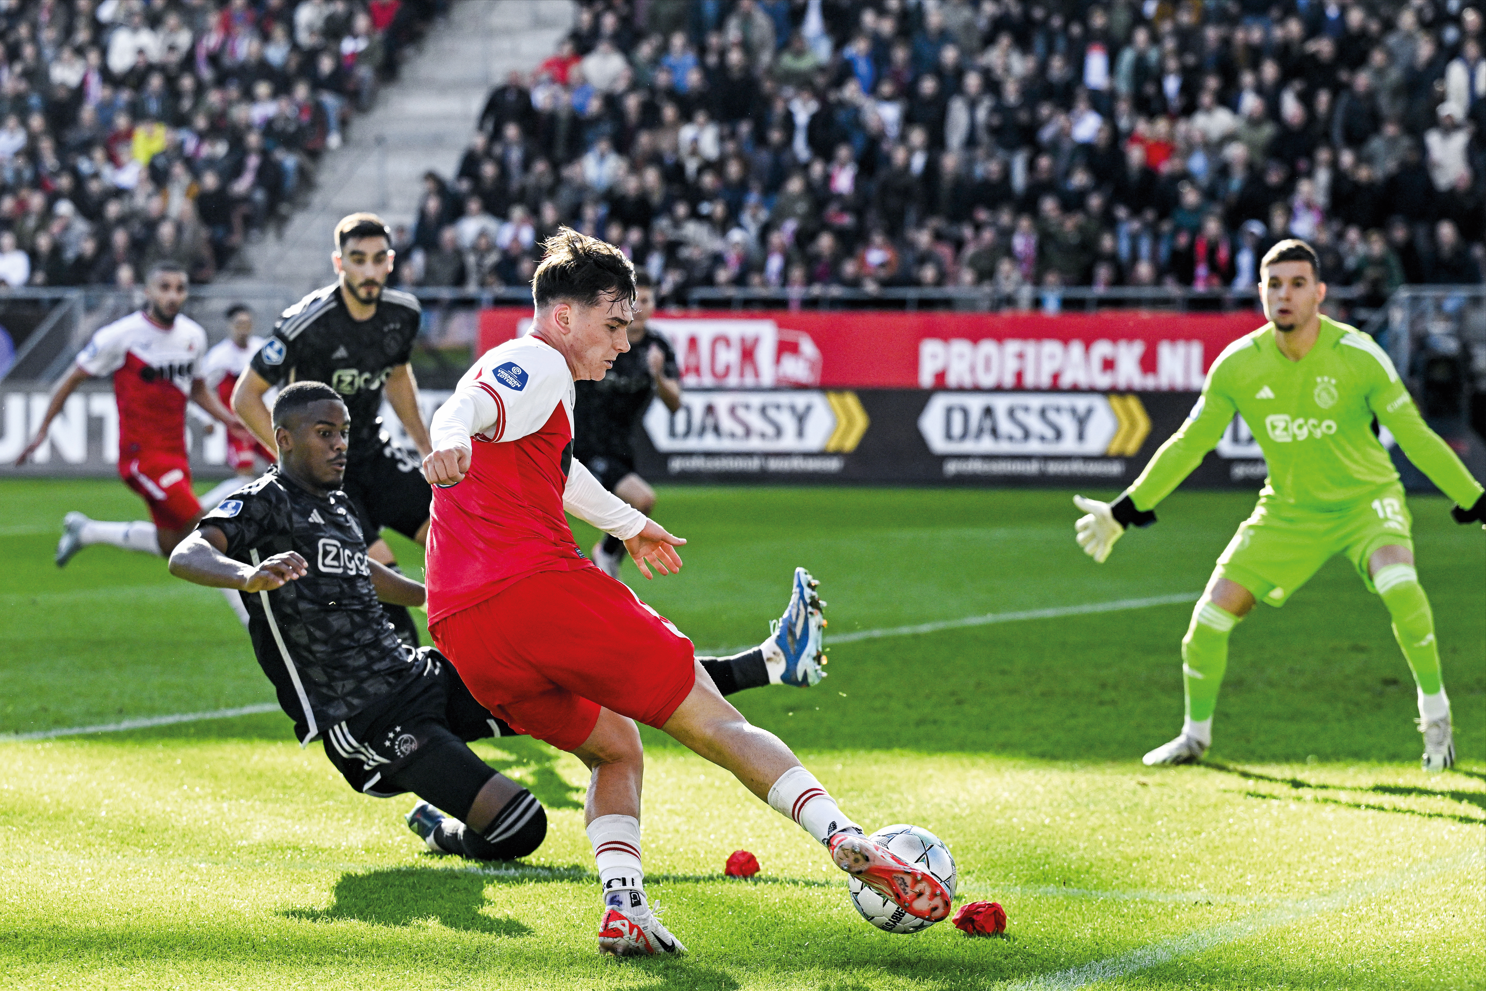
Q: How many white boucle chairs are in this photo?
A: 0